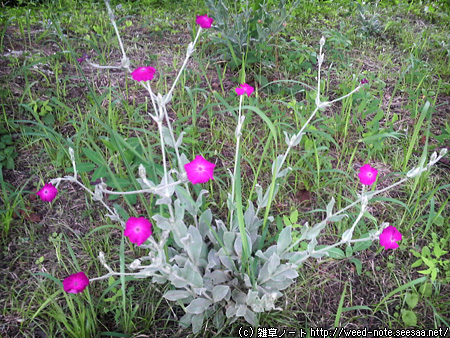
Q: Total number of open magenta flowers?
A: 9